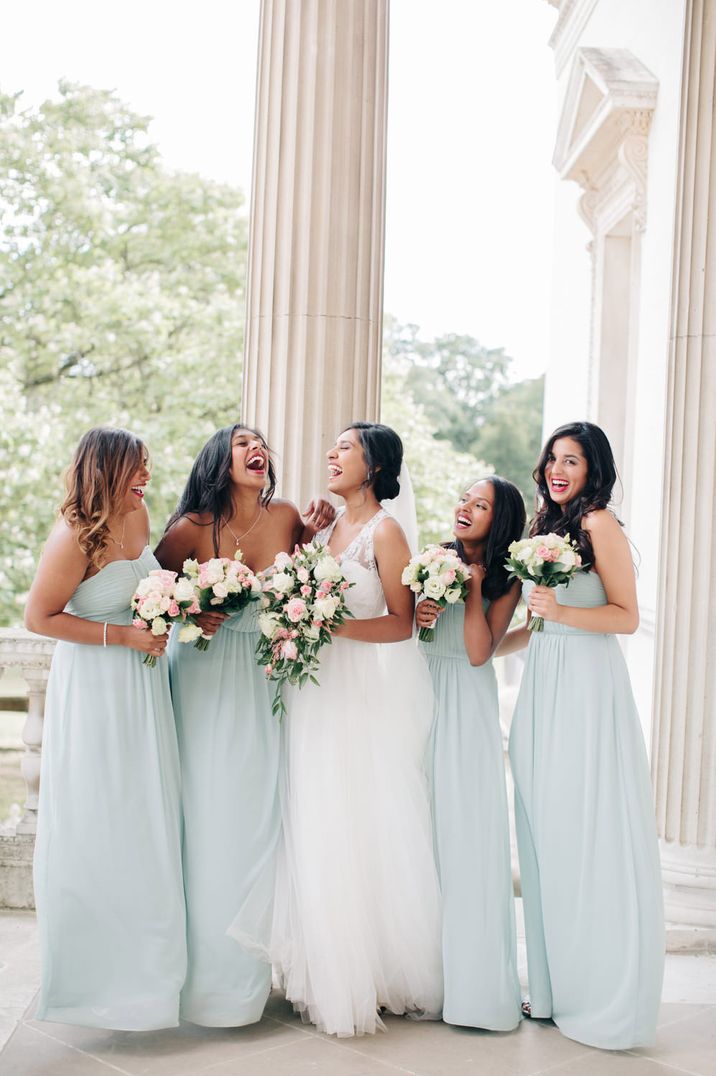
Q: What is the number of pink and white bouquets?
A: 5